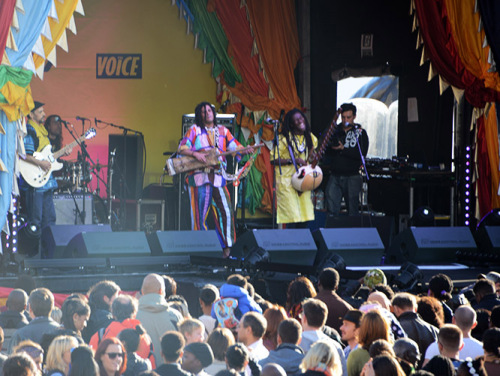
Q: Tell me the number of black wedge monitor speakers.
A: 7